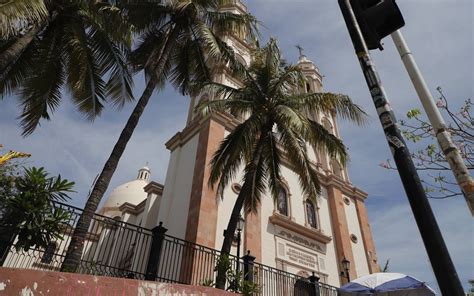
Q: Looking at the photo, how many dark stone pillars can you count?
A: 3